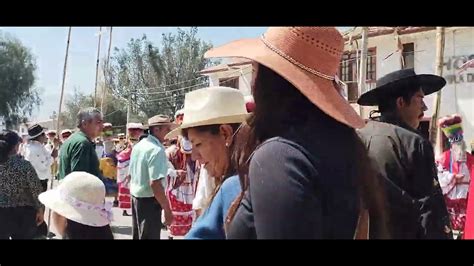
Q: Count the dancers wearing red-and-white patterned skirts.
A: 3